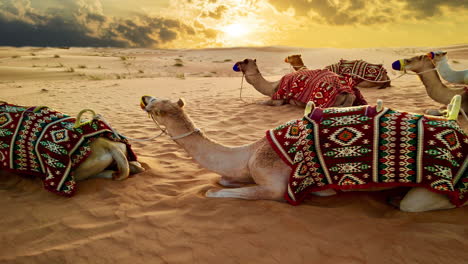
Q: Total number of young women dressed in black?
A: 0